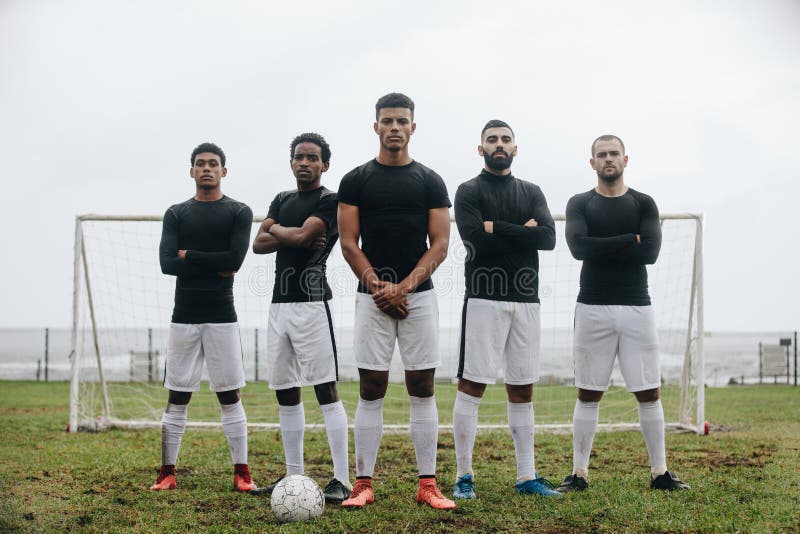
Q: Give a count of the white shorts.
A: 5